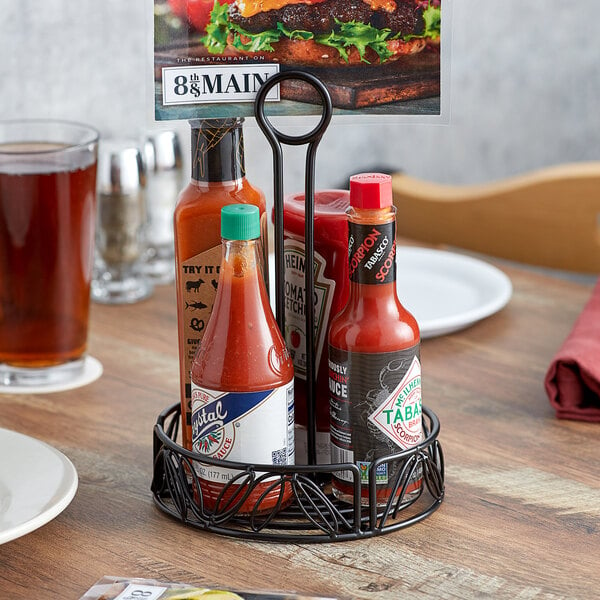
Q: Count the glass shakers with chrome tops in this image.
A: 2